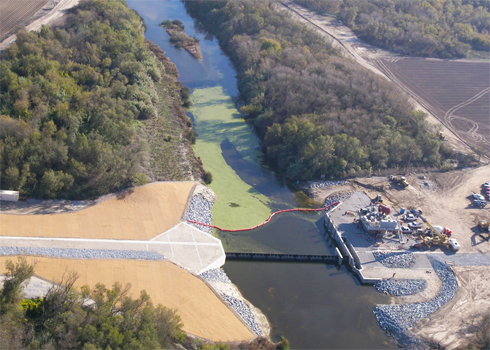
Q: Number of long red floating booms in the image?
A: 1